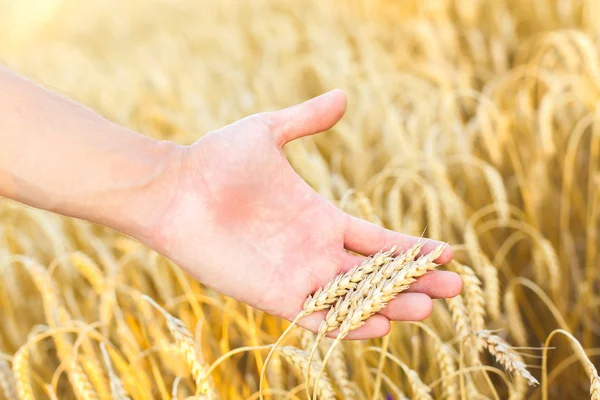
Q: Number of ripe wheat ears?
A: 3